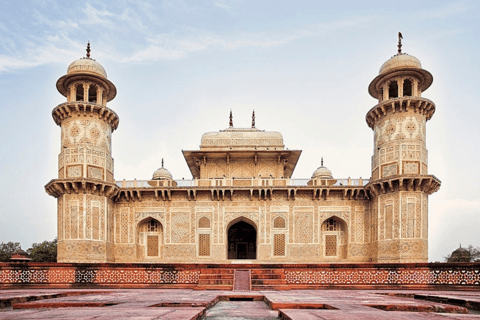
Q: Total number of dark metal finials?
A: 6